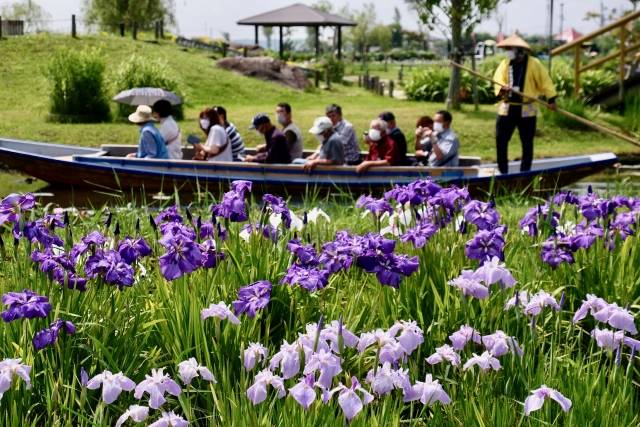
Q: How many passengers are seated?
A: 12